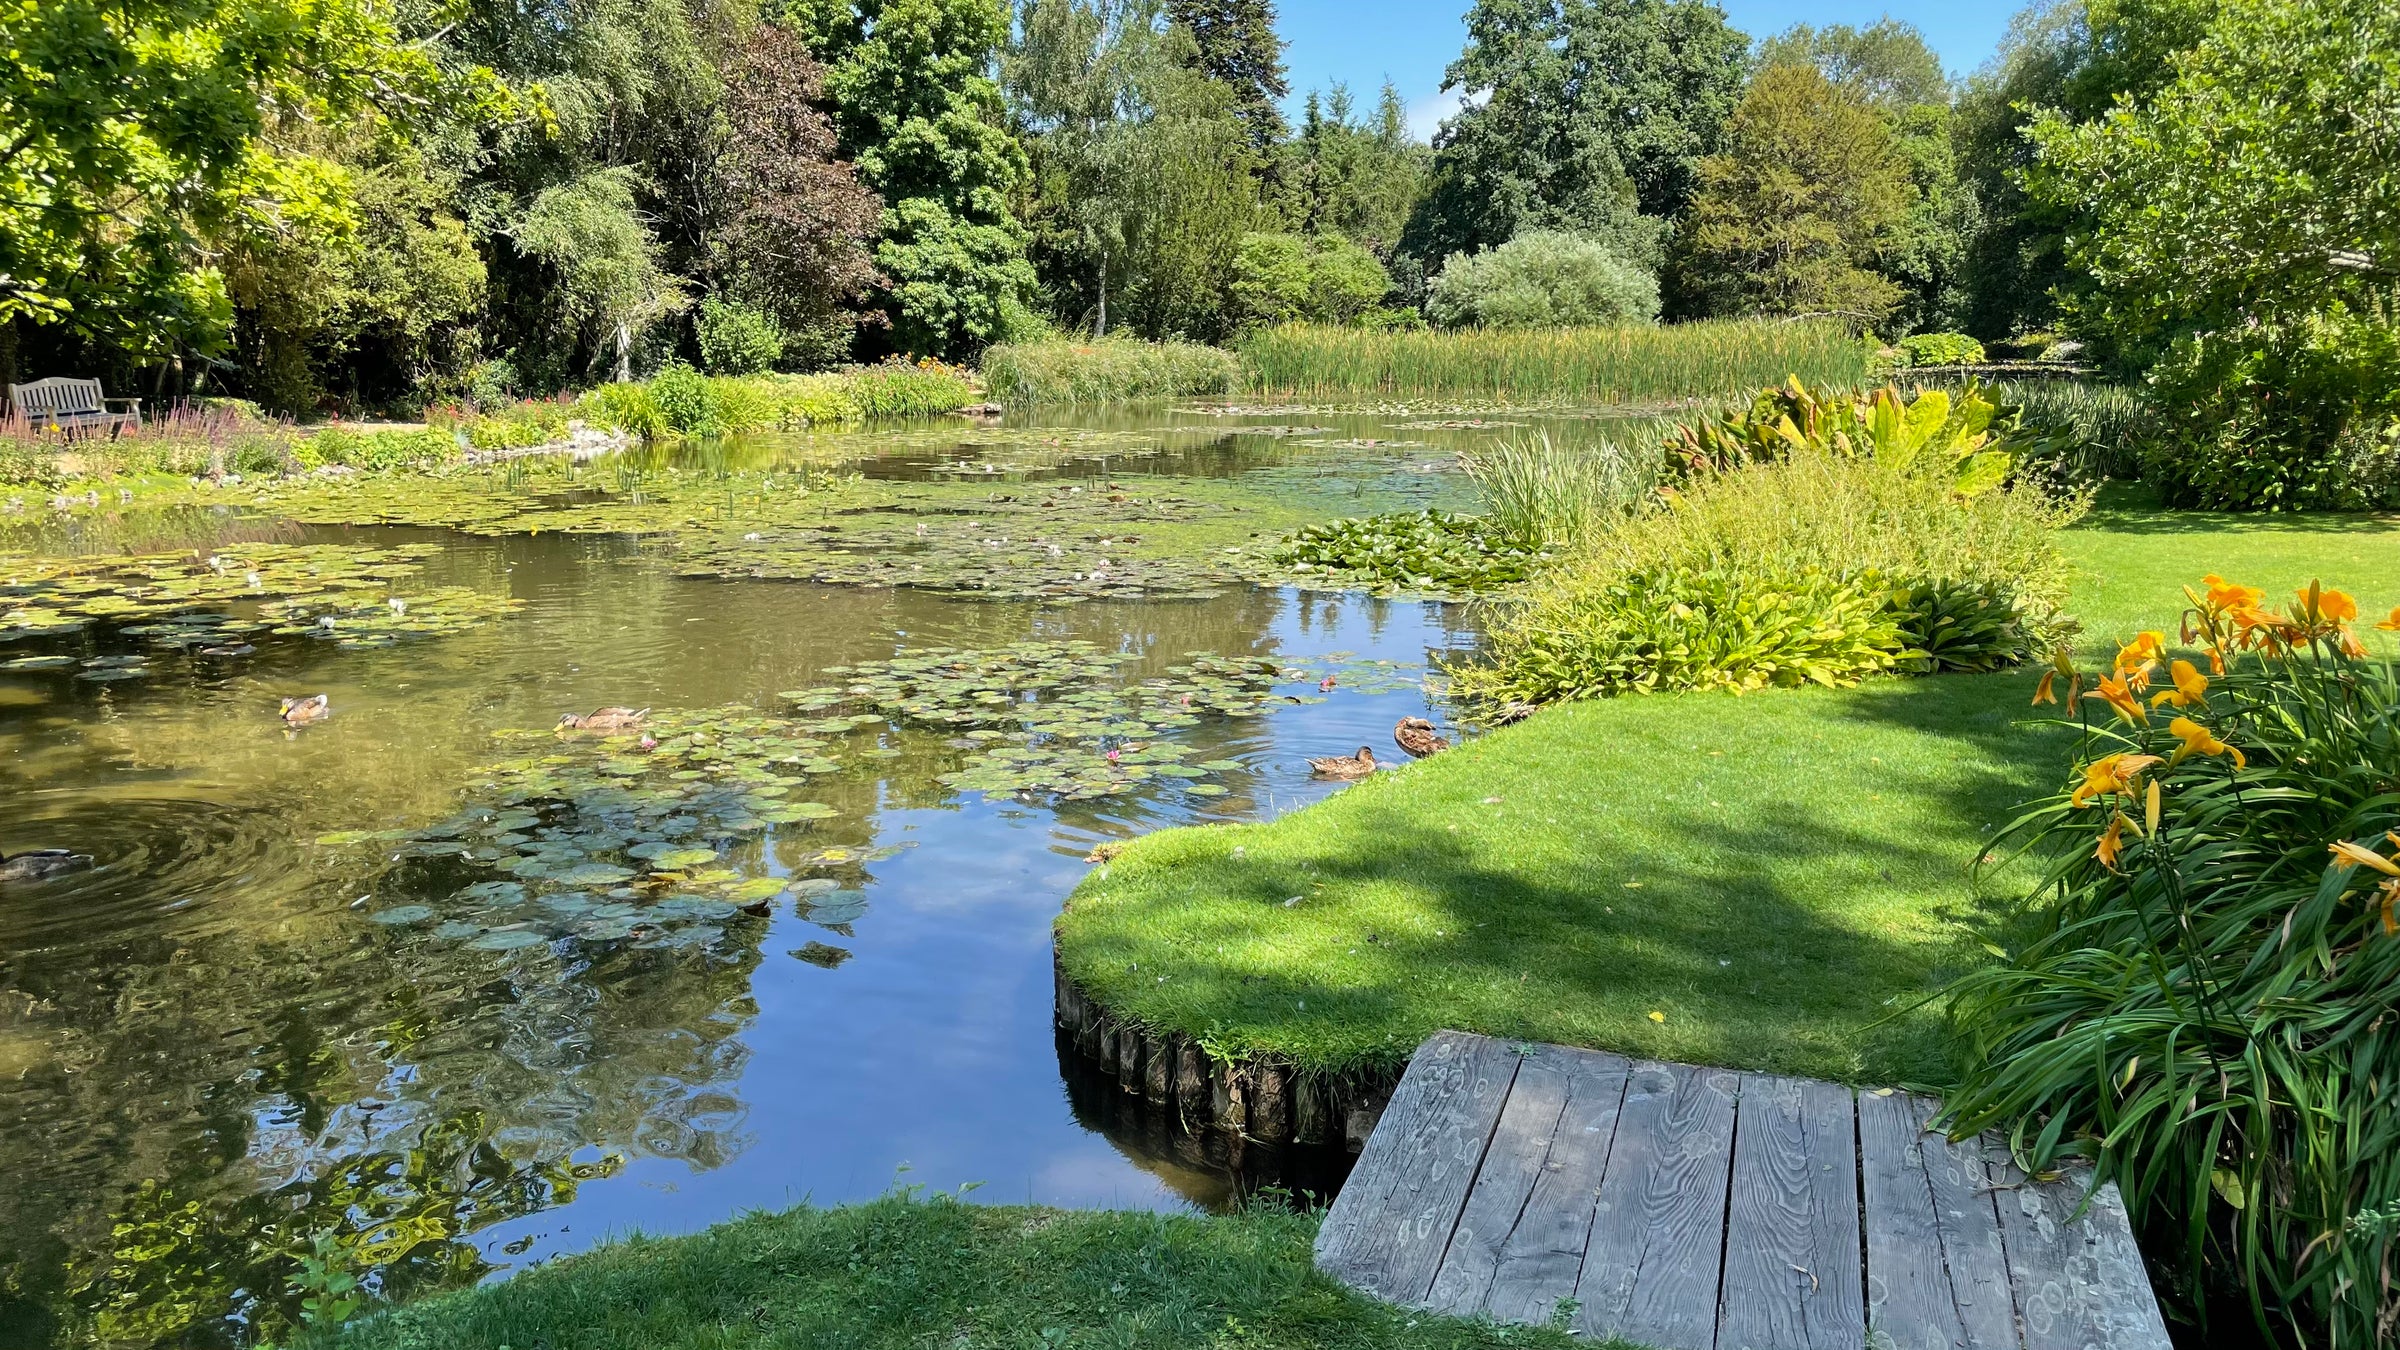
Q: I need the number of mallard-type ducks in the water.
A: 5